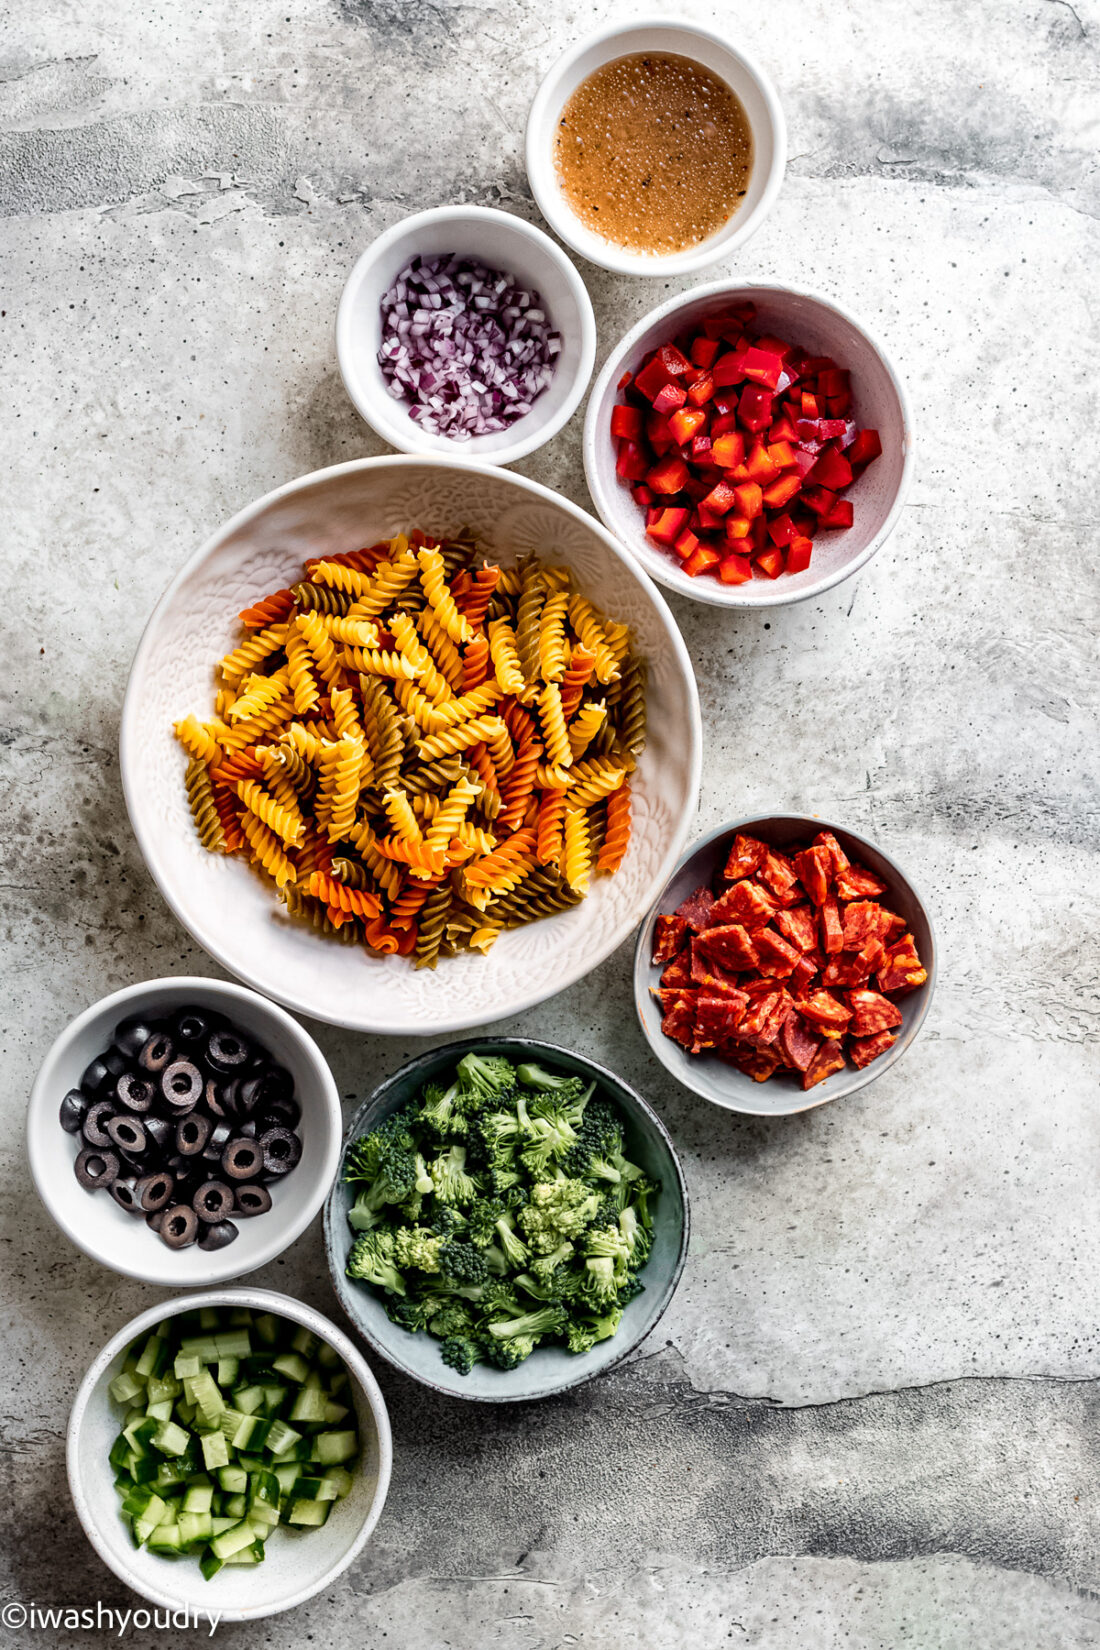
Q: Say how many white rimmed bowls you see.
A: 6